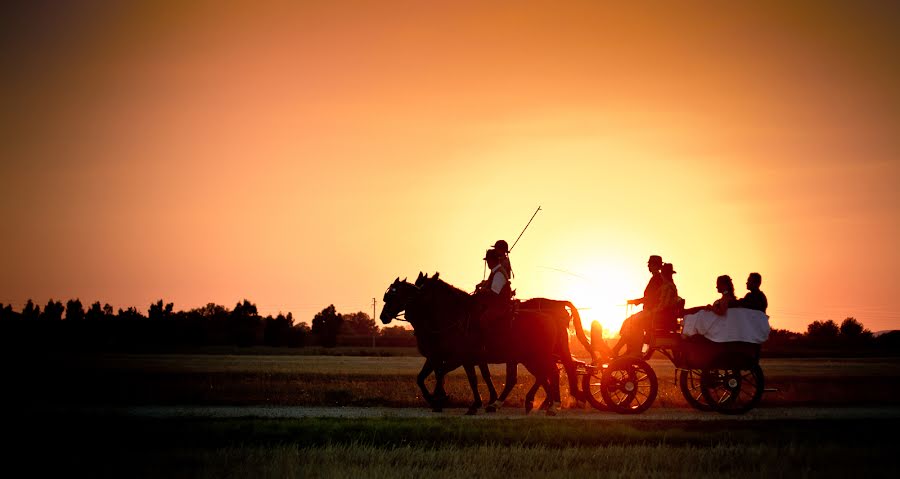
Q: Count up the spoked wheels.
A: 4